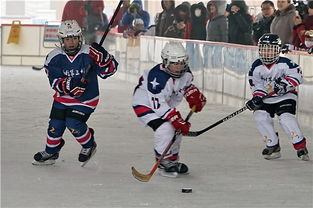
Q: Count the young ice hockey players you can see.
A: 3